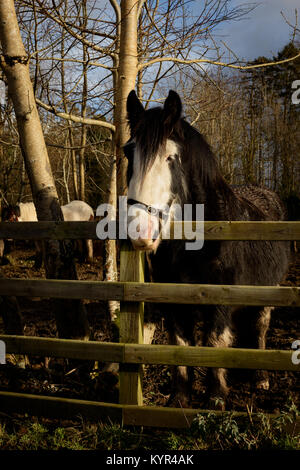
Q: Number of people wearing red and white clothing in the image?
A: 0